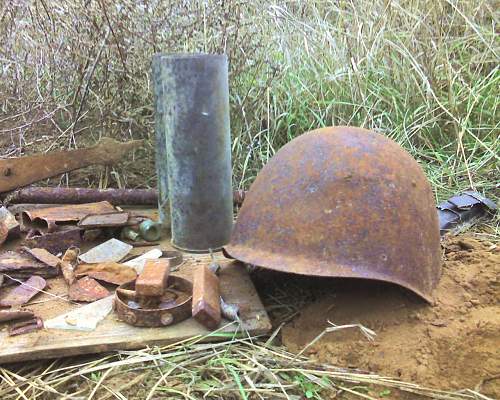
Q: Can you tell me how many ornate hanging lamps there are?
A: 0